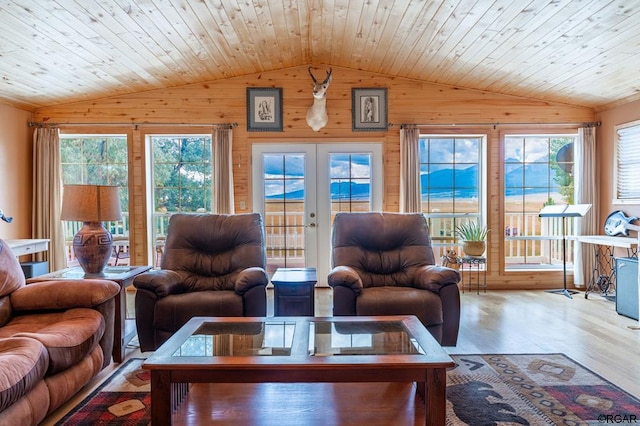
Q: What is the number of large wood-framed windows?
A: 4